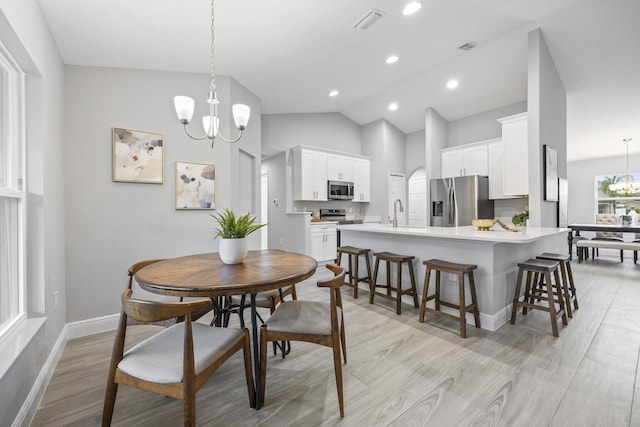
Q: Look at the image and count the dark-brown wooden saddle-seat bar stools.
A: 5